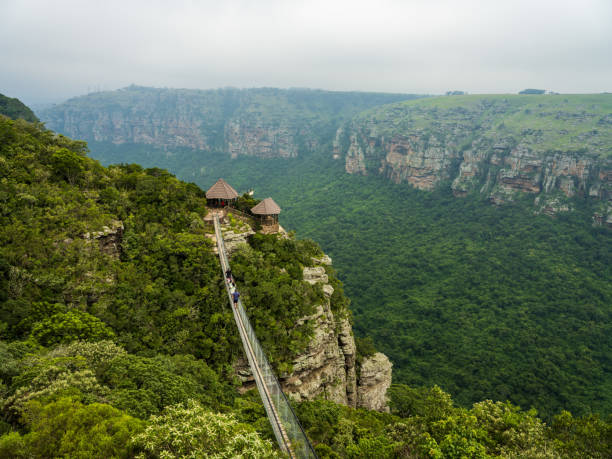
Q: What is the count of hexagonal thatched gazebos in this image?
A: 2